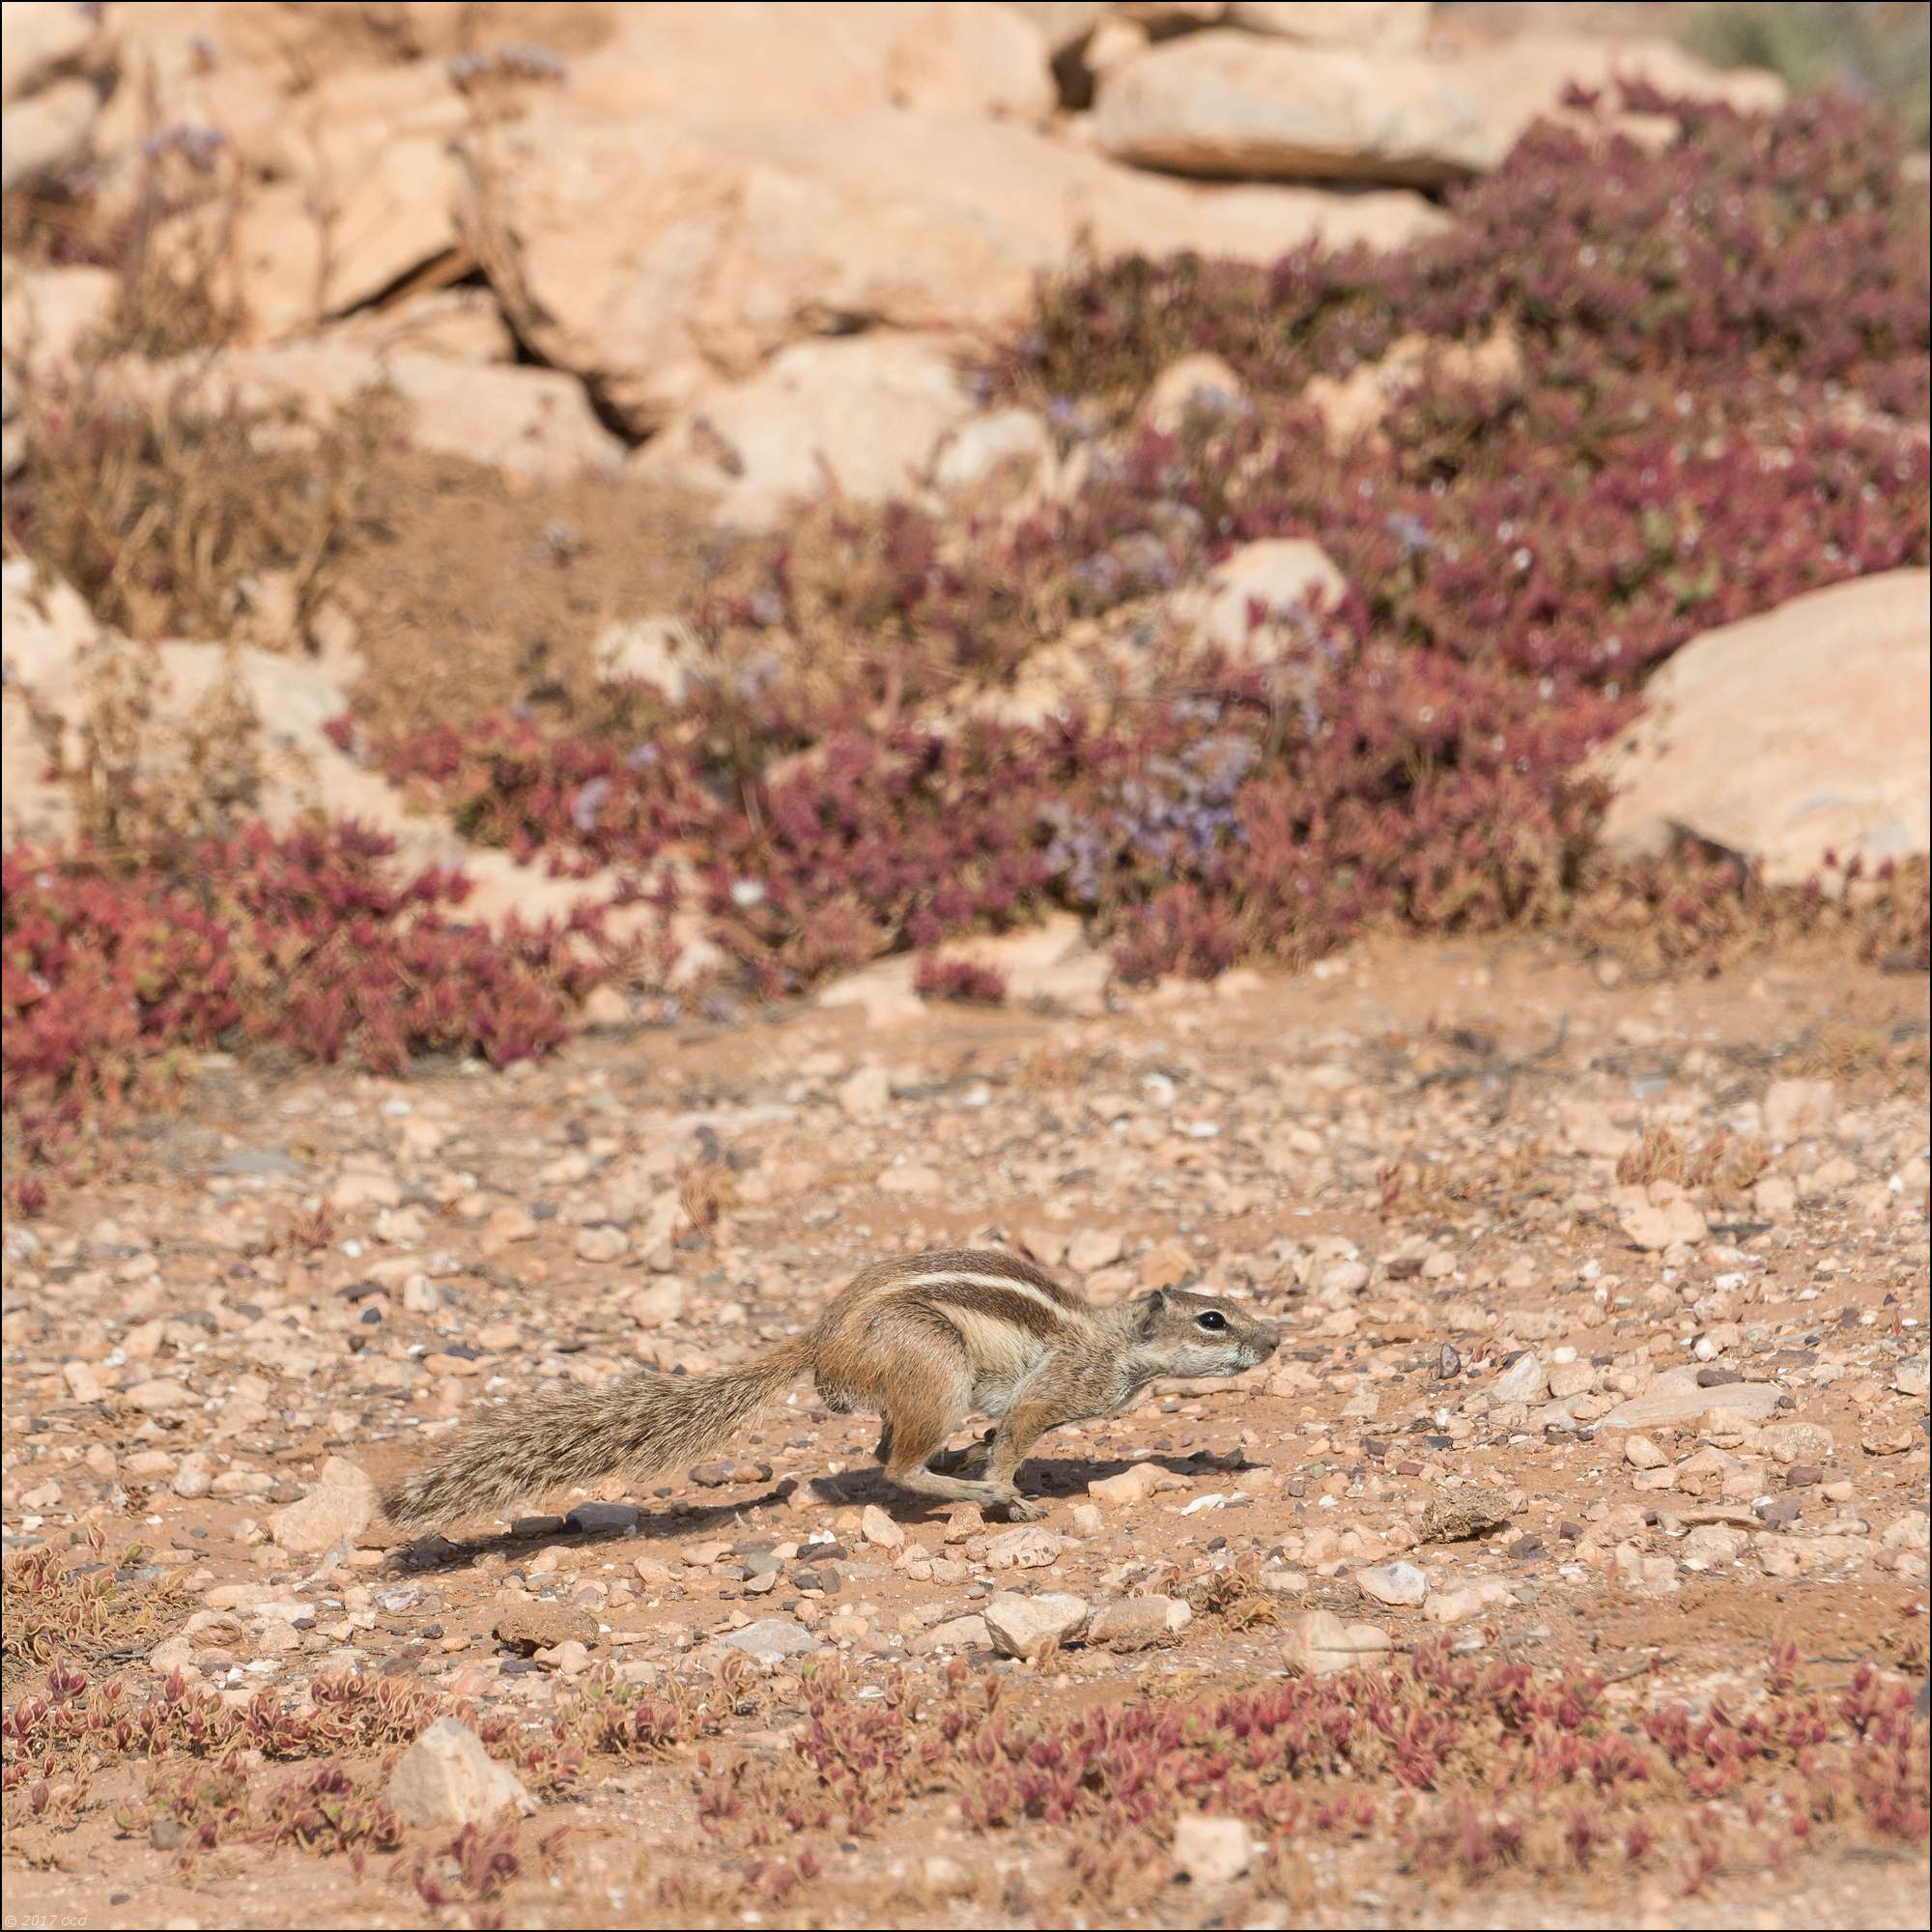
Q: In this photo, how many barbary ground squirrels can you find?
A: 1